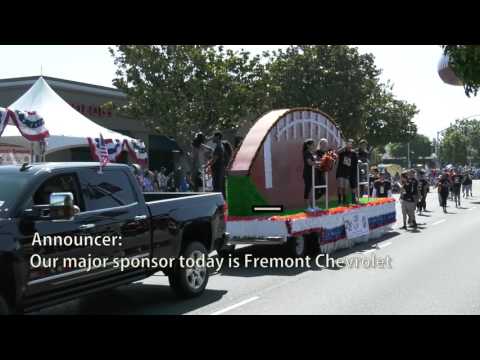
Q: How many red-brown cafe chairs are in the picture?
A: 0